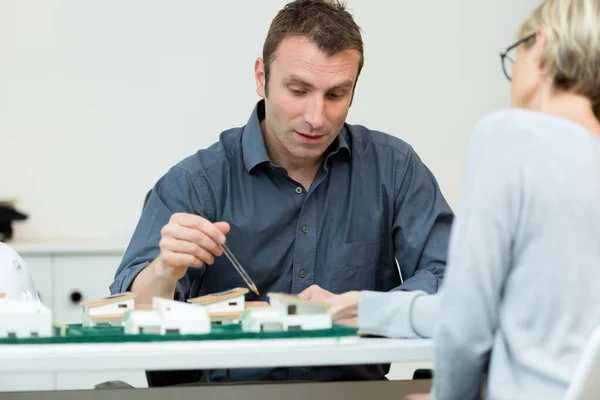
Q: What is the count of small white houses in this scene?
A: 5